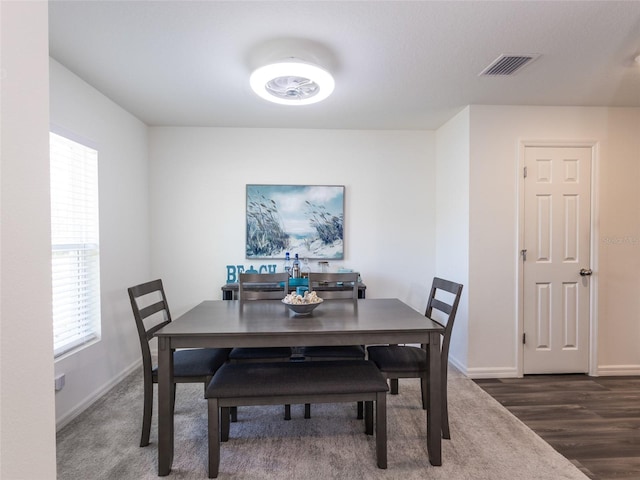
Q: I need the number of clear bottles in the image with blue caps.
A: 2